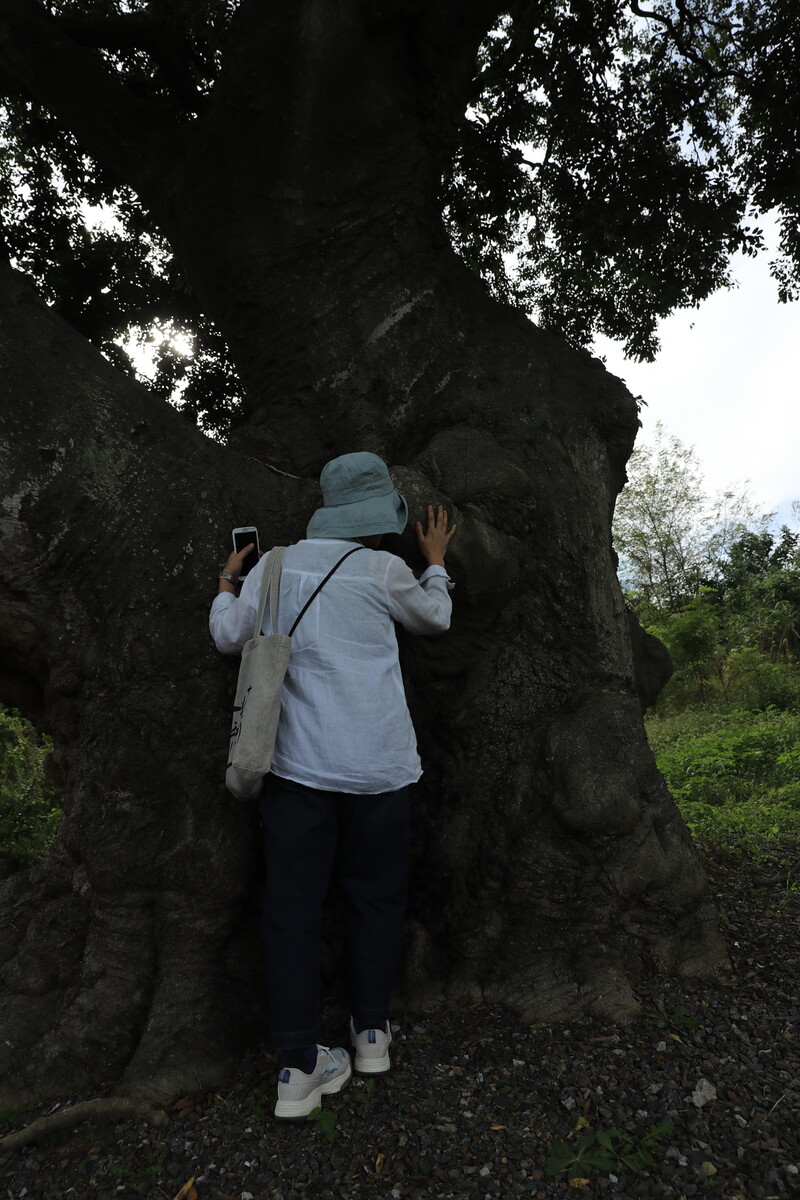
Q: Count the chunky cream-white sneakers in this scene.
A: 2